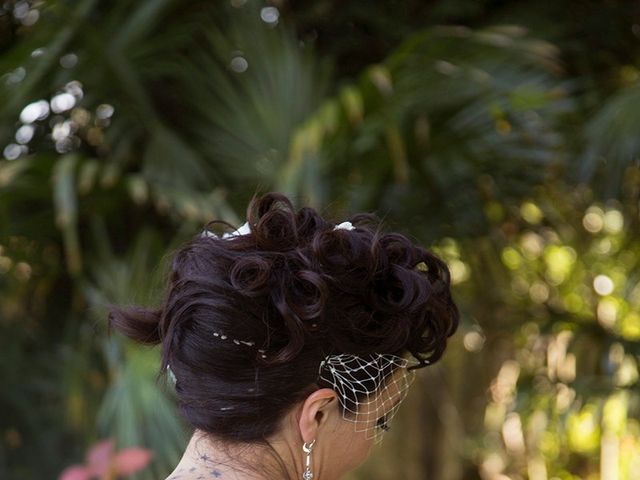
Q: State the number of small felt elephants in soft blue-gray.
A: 0